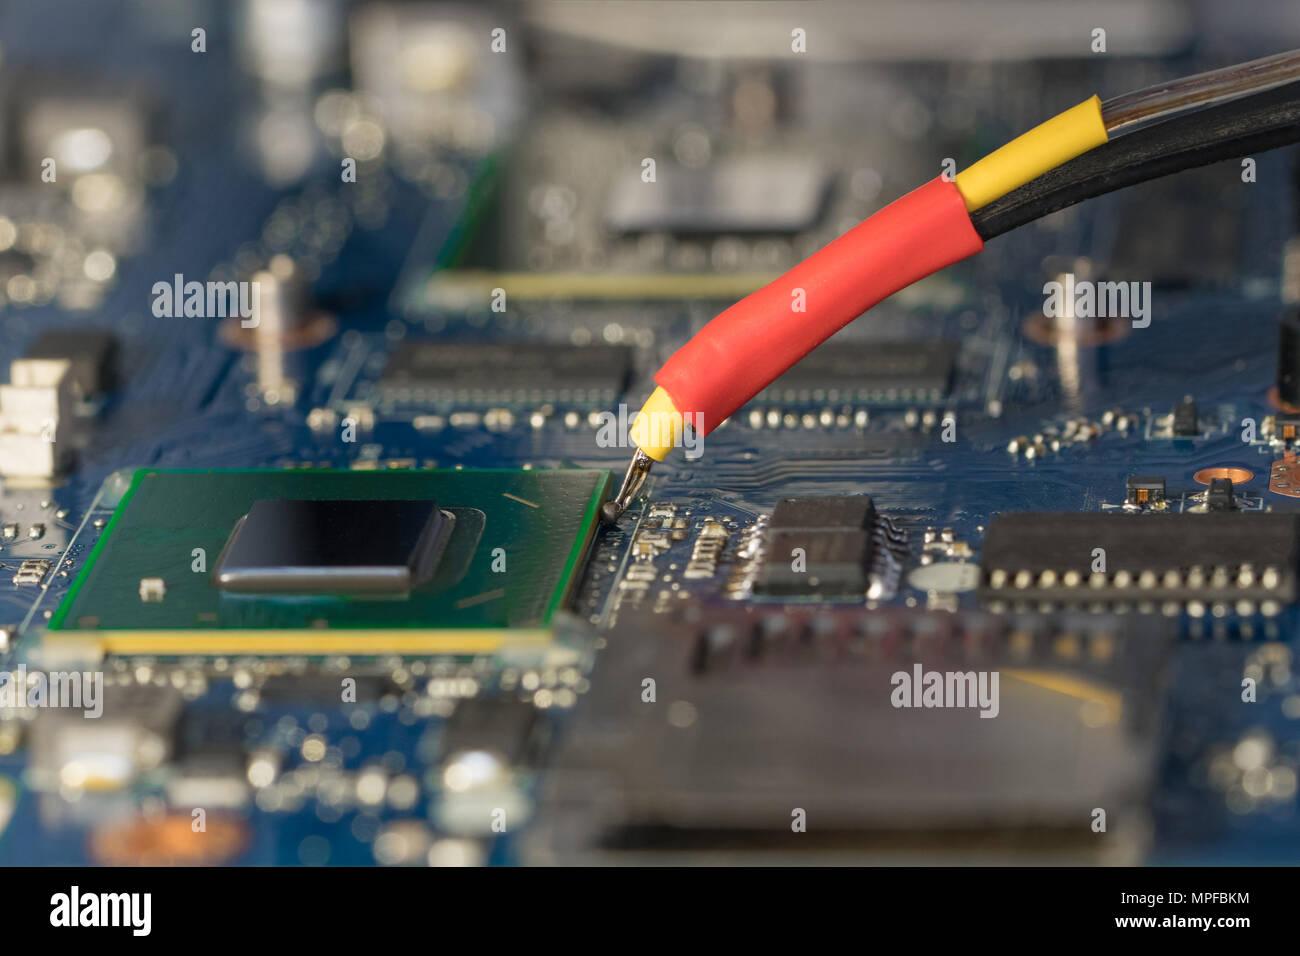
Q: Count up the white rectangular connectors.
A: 1